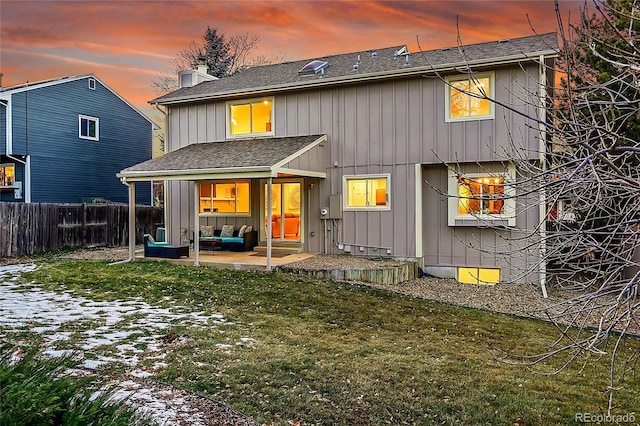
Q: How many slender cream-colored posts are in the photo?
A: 3